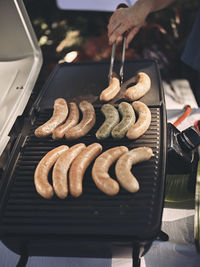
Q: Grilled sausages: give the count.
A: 13